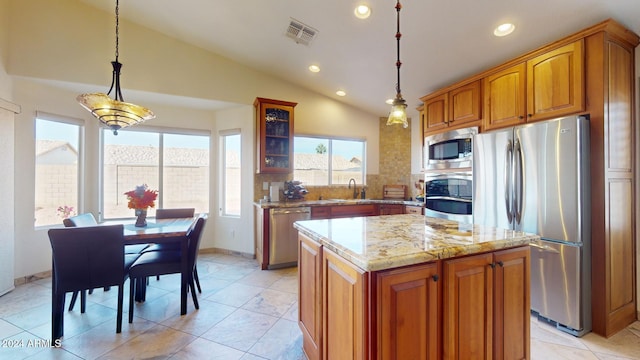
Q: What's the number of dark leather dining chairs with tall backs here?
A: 4